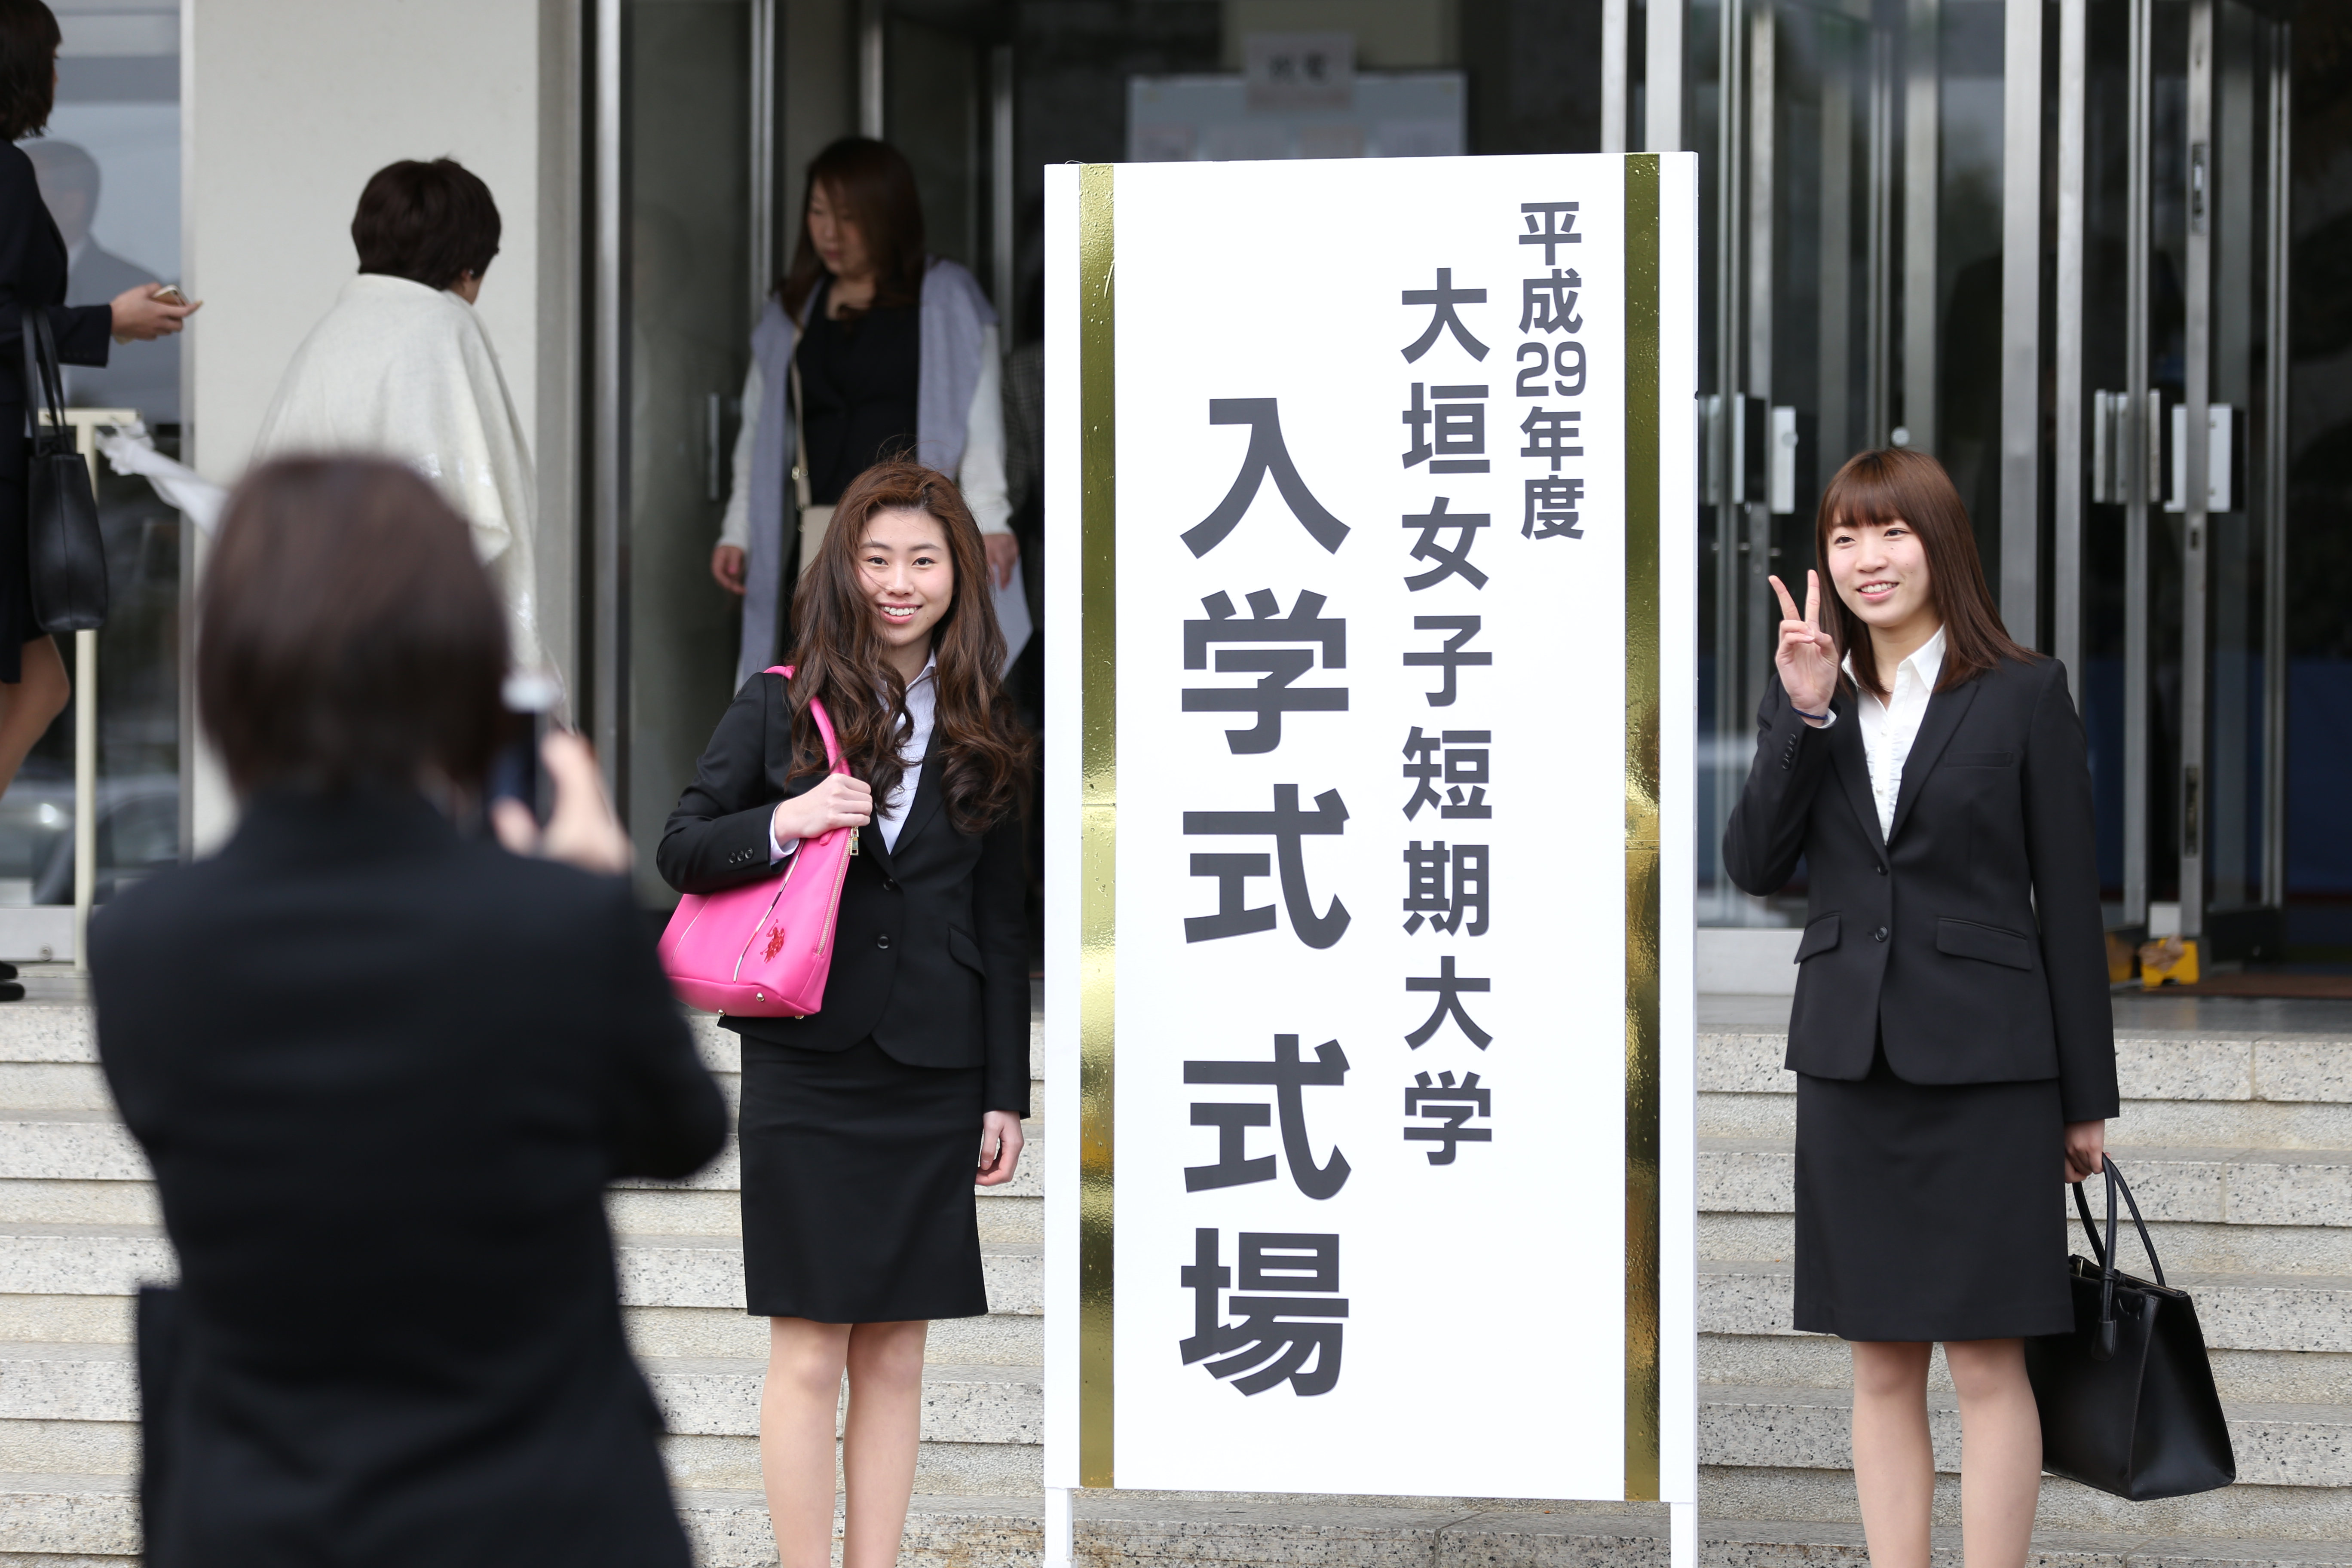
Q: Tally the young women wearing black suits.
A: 2